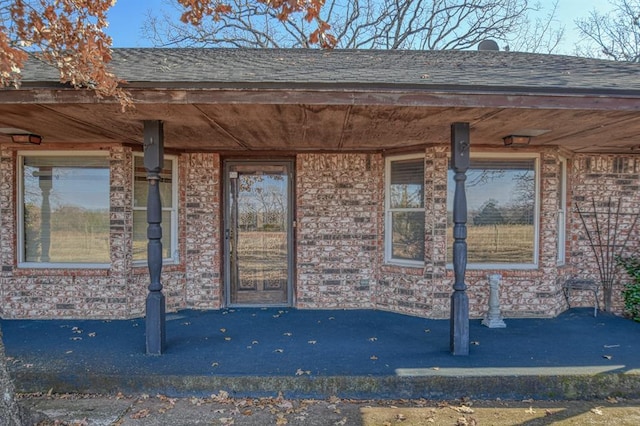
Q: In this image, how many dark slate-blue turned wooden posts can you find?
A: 2